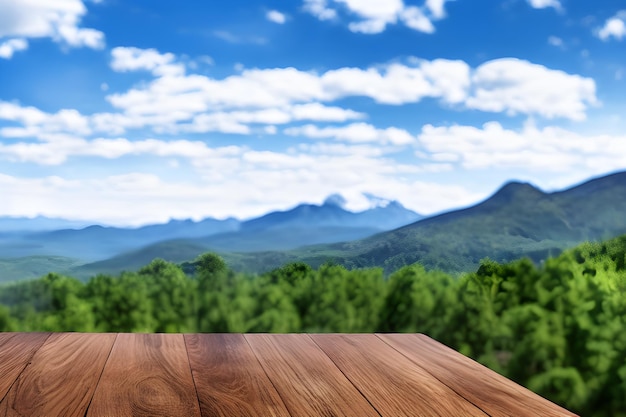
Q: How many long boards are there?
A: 7